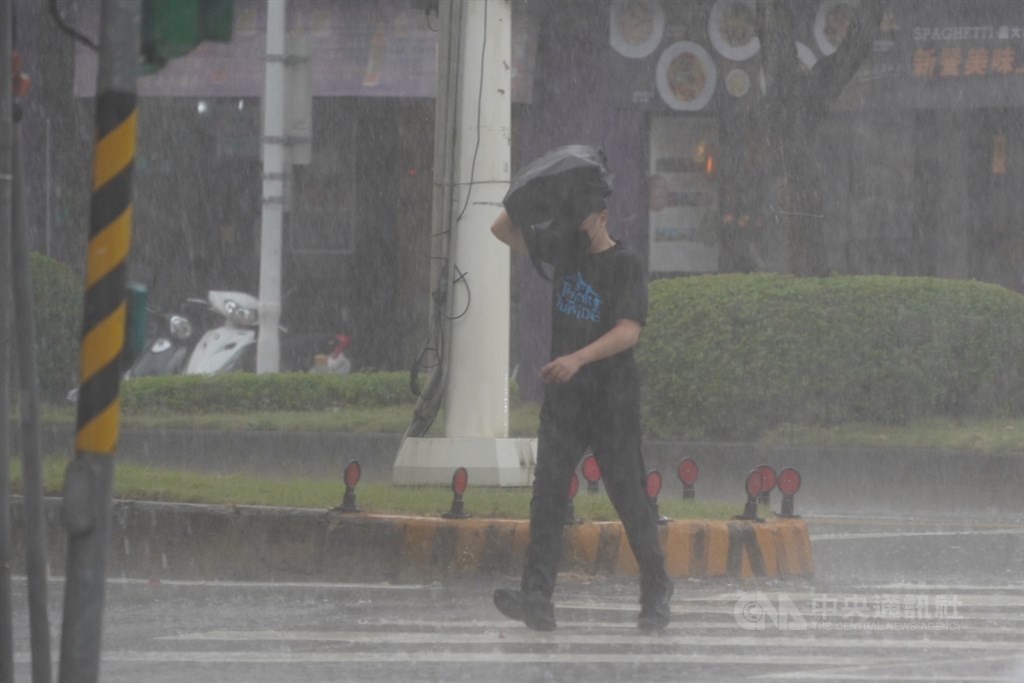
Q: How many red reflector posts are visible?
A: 9